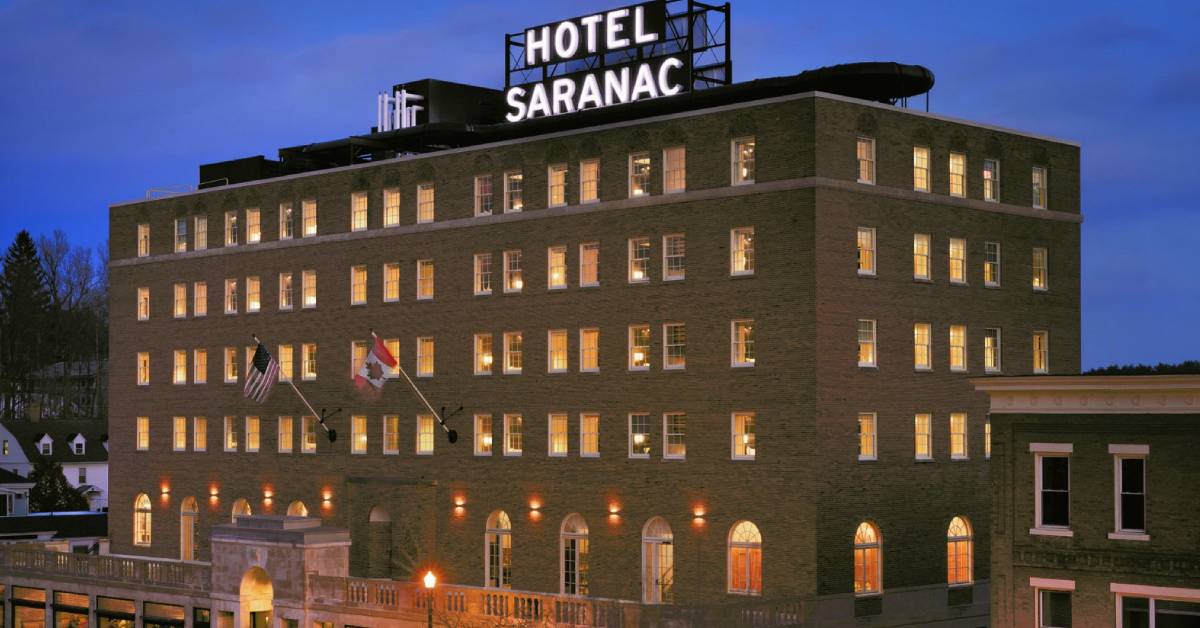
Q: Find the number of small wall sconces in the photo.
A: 8